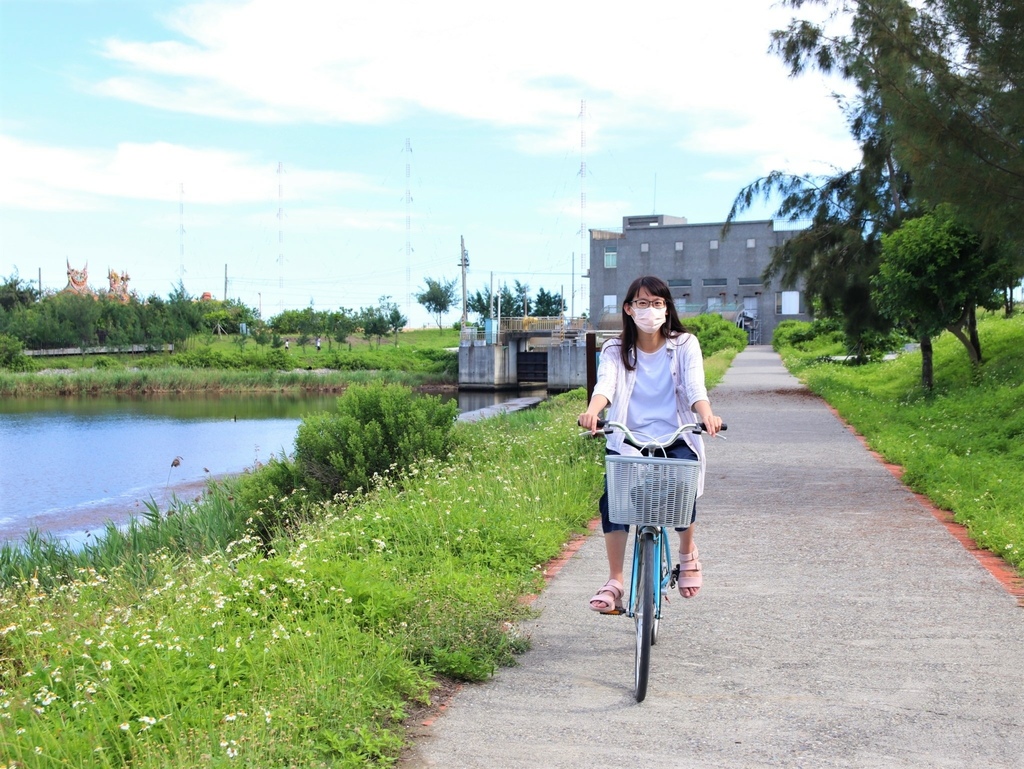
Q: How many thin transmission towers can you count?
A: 4